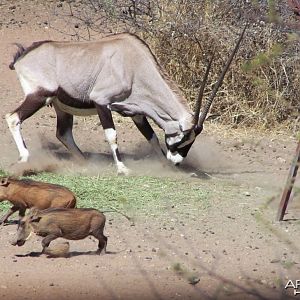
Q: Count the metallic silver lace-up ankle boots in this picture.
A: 0